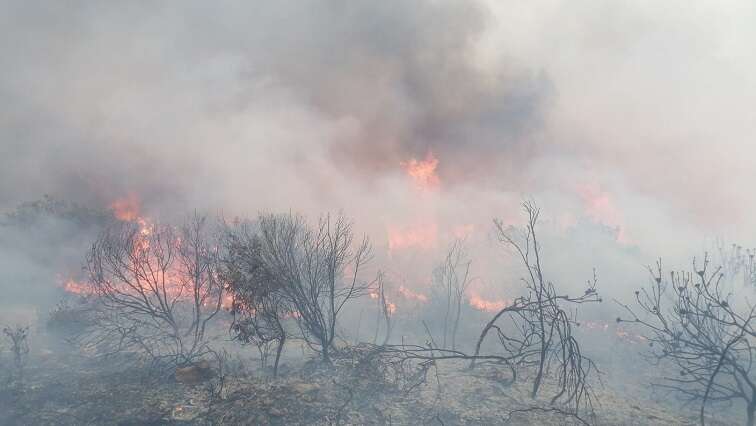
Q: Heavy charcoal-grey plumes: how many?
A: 1